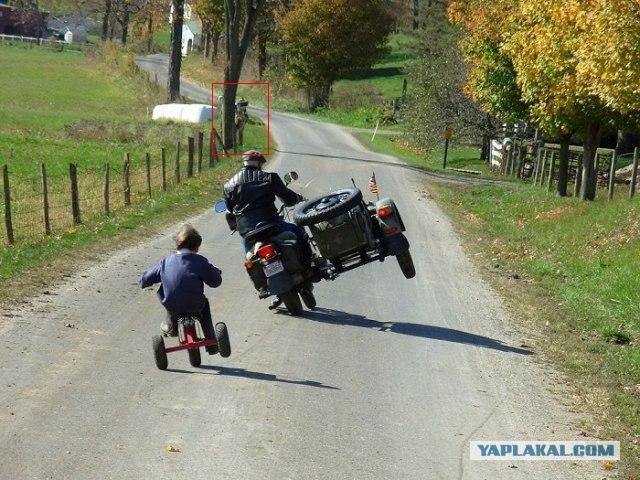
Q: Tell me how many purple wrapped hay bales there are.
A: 0